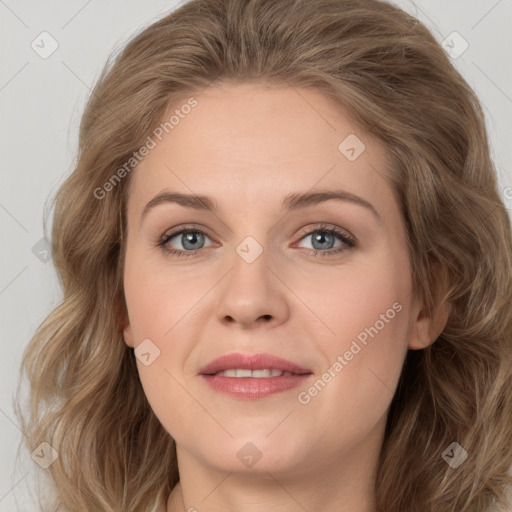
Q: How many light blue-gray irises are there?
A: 2